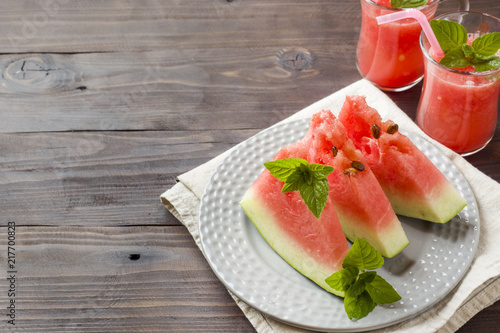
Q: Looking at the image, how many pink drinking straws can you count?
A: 1